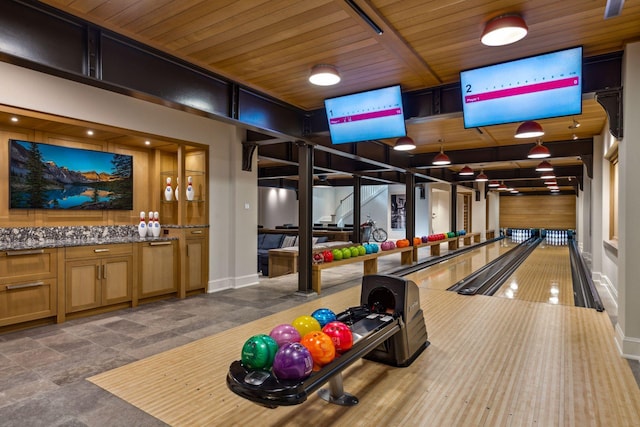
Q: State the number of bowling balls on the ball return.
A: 7